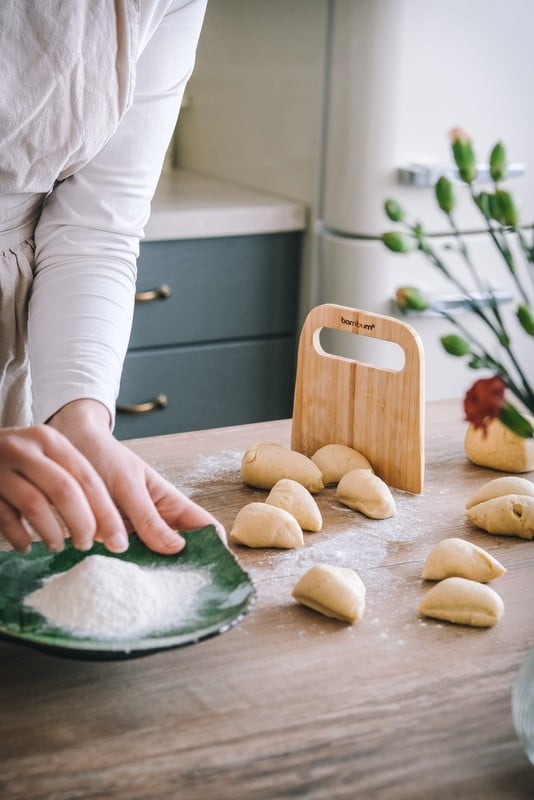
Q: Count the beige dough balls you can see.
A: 11